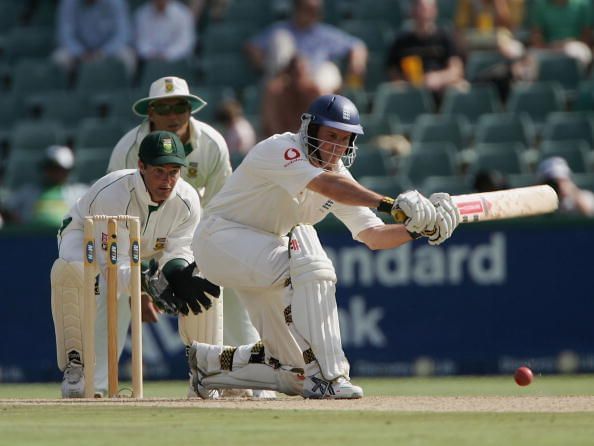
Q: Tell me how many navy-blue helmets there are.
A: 1